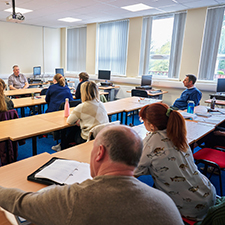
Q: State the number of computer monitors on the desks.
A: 5